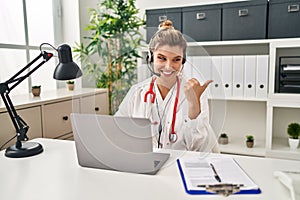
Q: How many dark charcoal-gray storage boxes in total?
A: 4